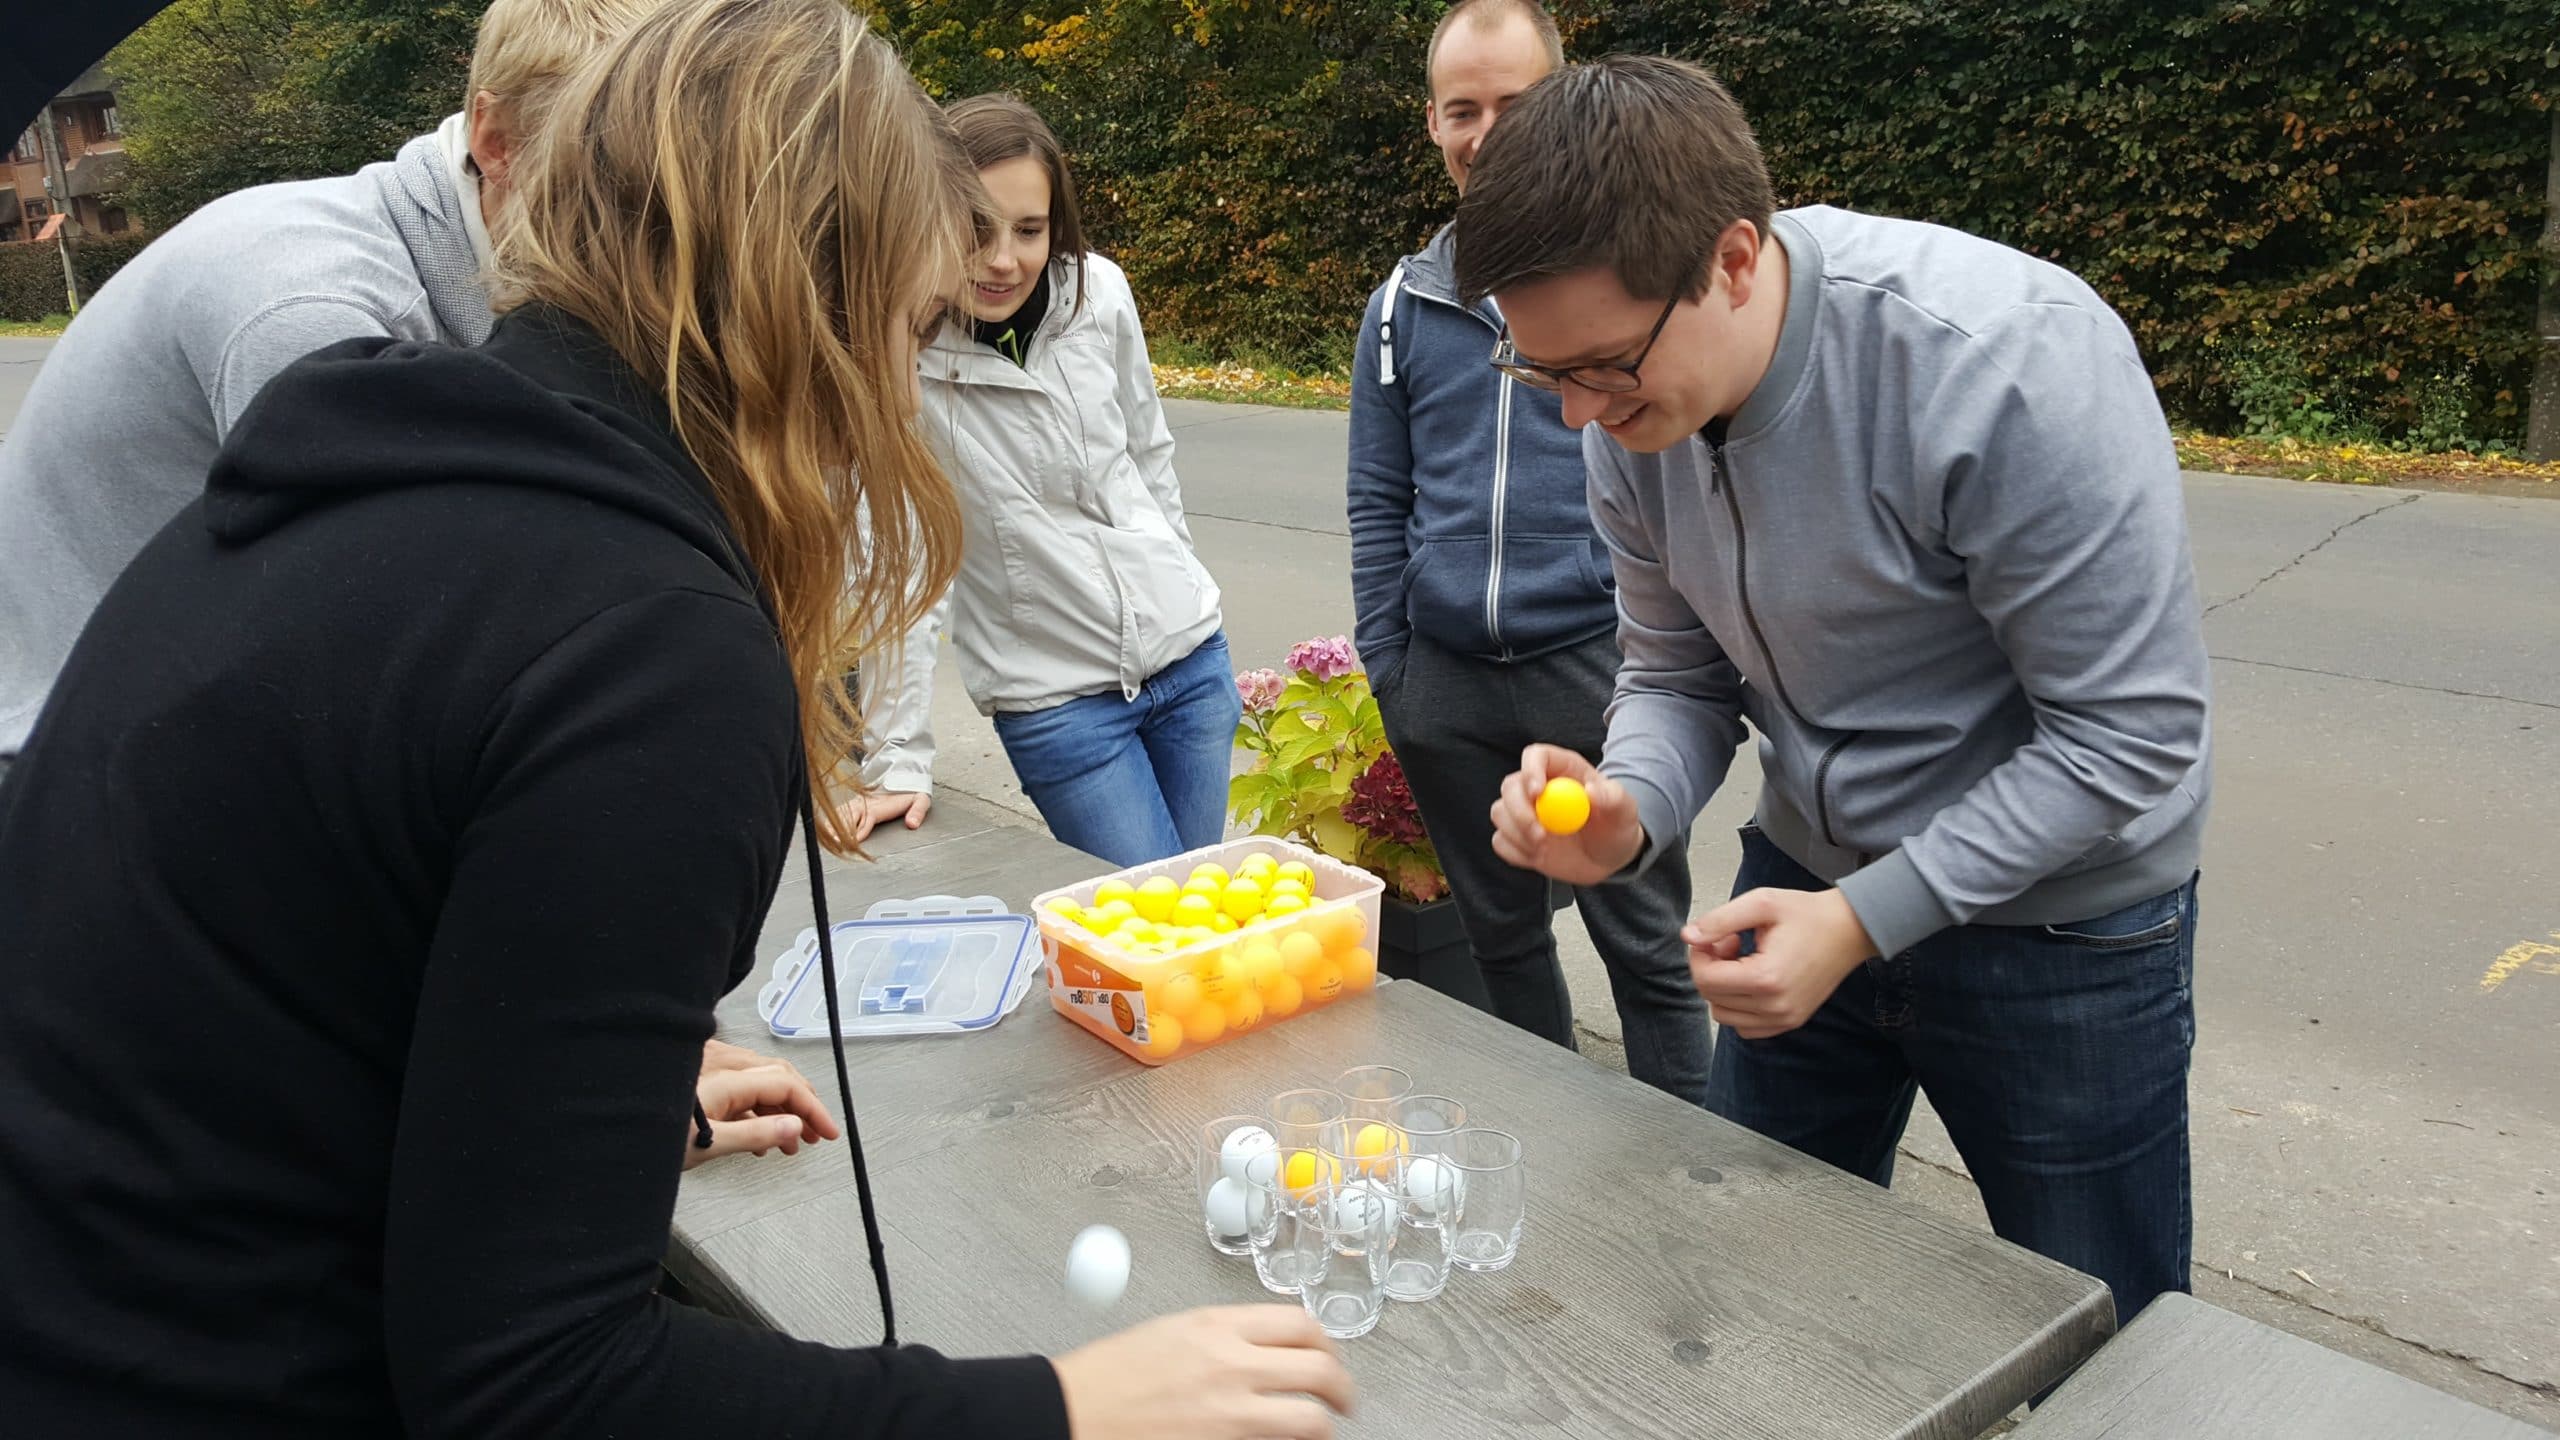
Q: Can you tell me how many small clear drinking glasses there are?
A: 9